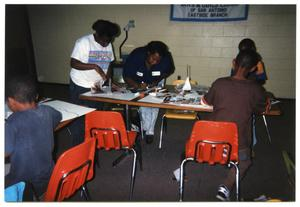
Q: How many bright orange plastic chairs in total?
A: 3